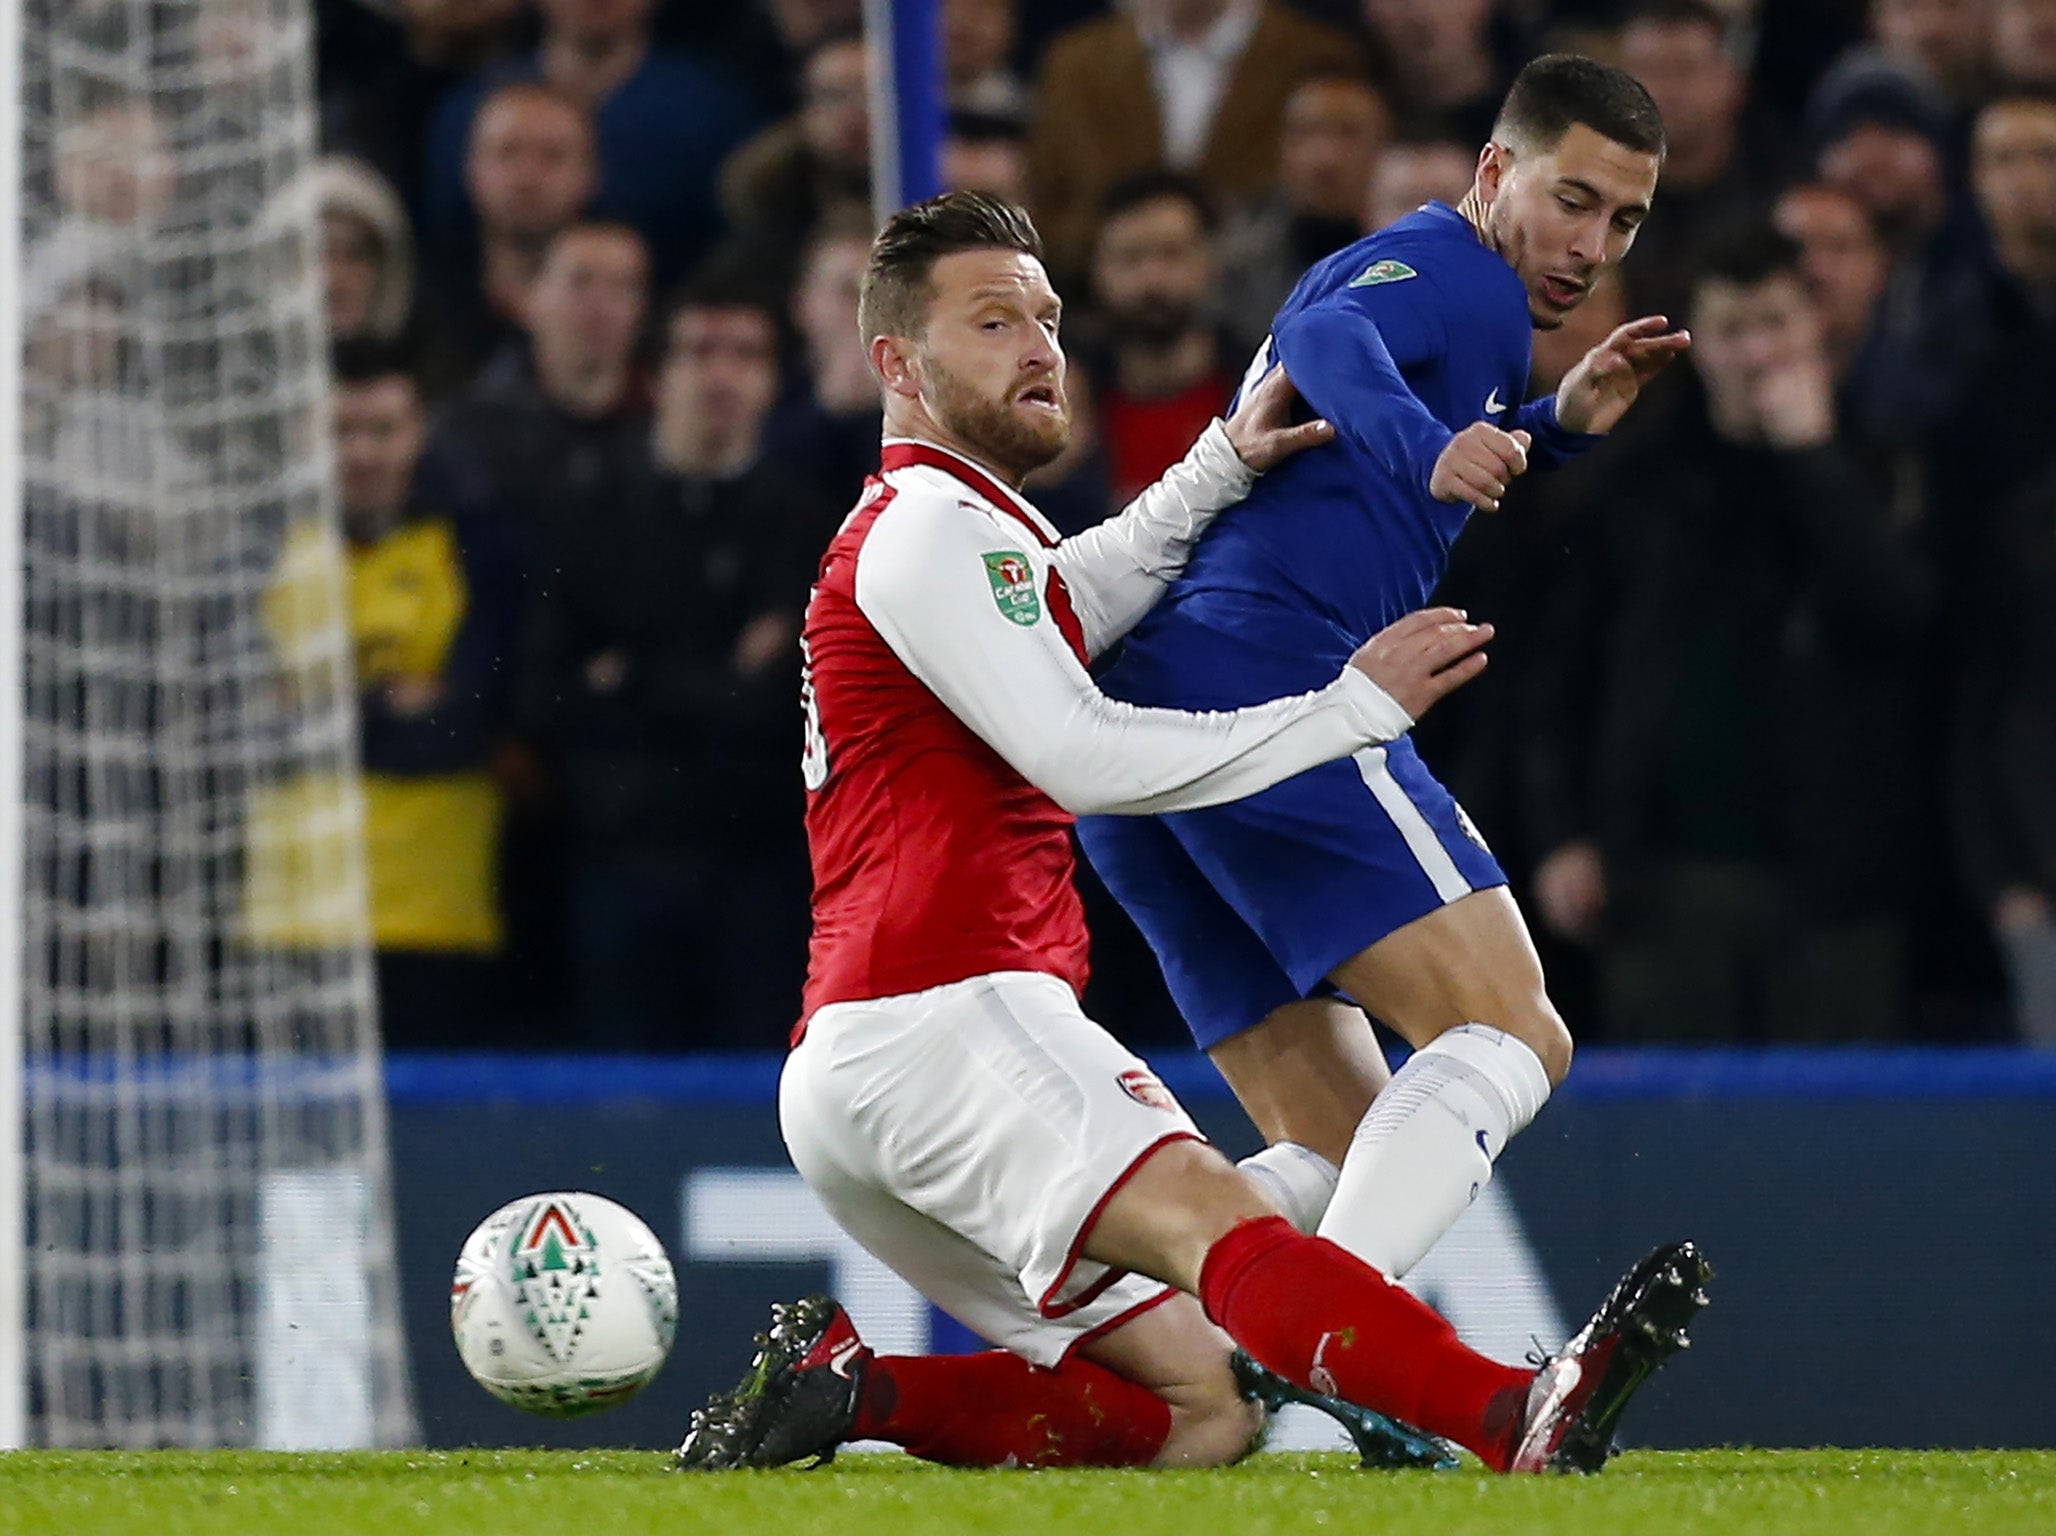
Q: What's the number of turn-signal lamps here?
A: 0